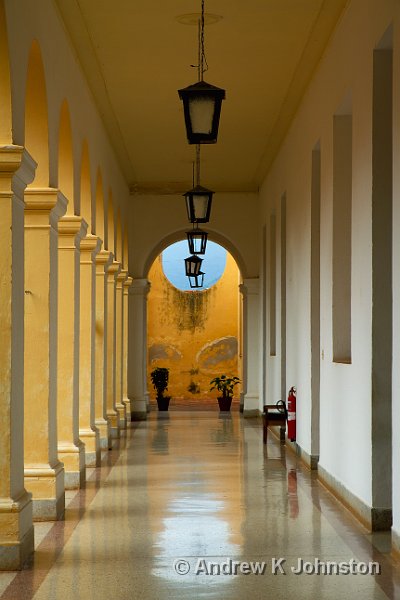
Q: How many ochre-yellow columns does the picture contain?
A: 8